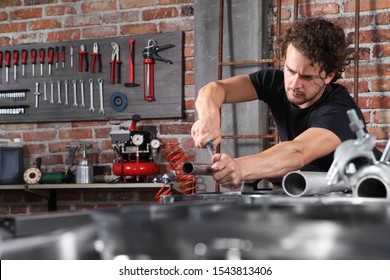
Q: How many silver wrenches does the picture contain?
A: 8